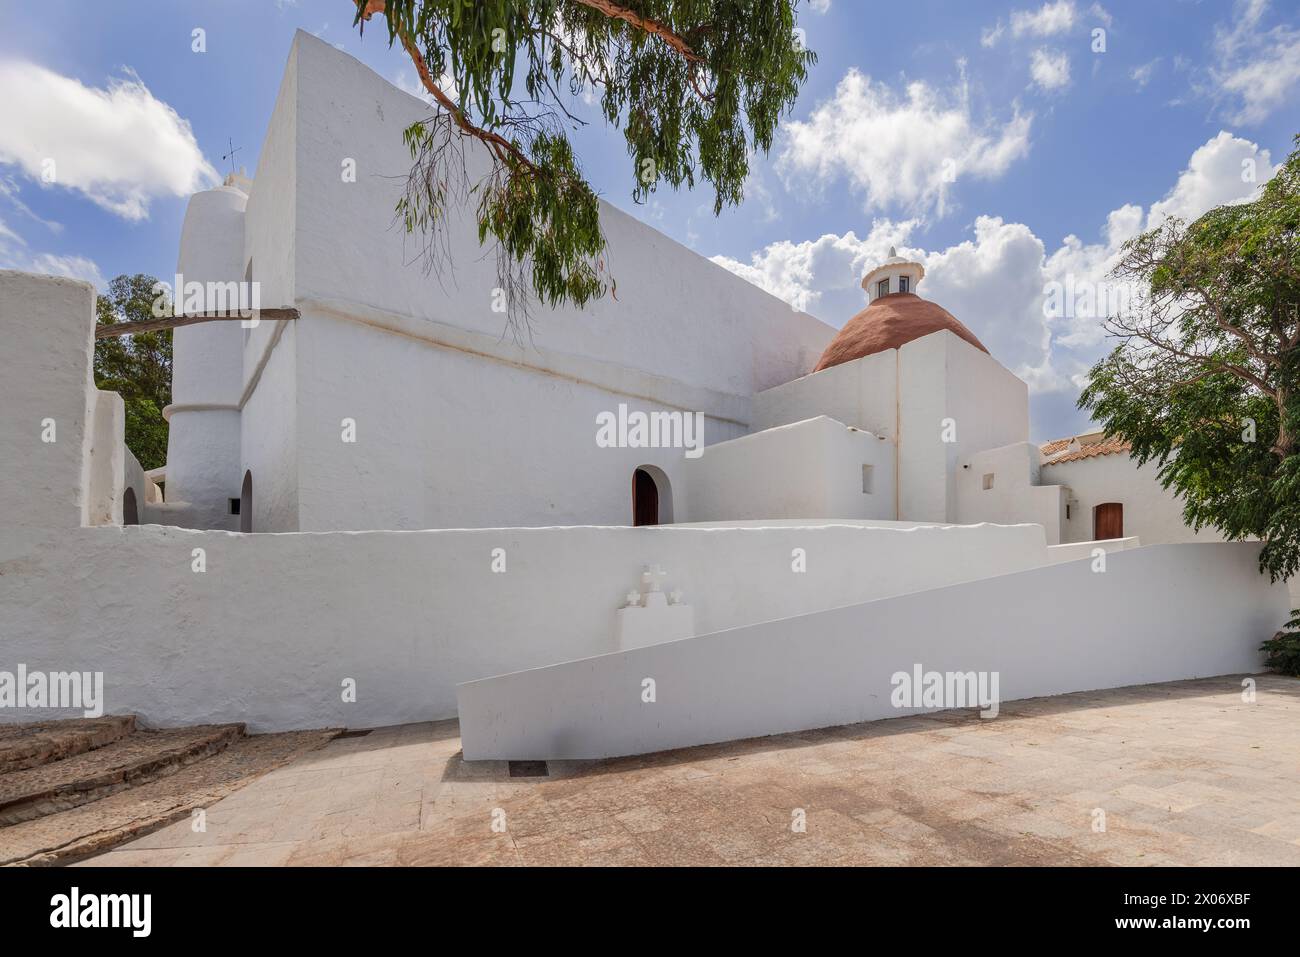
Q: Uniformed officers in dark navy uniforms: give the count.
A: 0